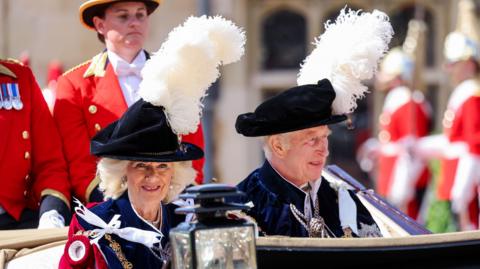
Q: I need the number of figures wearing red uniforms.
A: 4